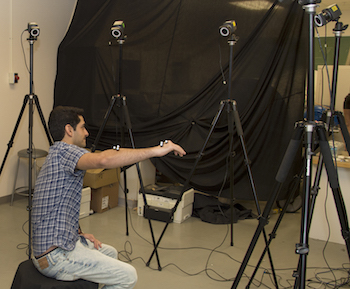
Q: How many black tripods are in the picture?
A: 5